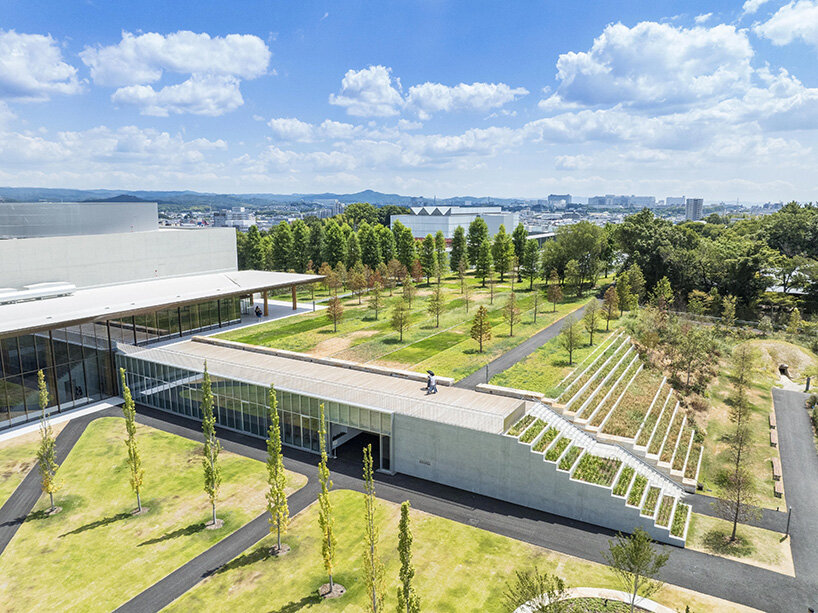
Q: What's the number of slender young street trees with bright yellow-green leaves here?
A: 7